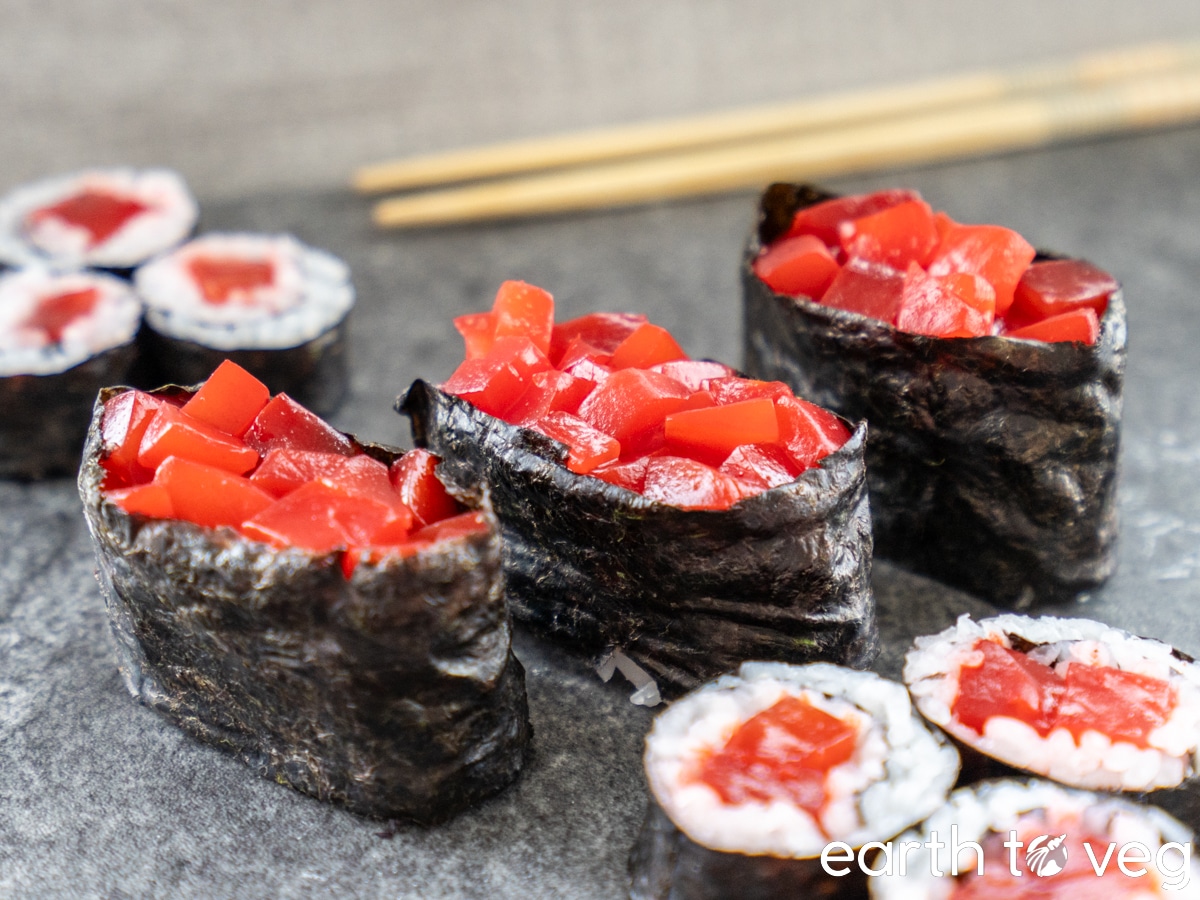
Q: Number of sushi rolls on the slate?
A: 9